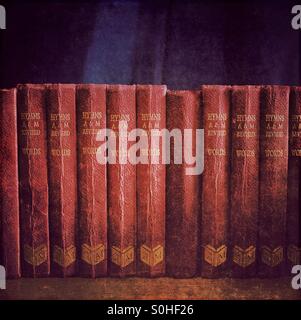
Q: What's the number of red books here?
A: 11